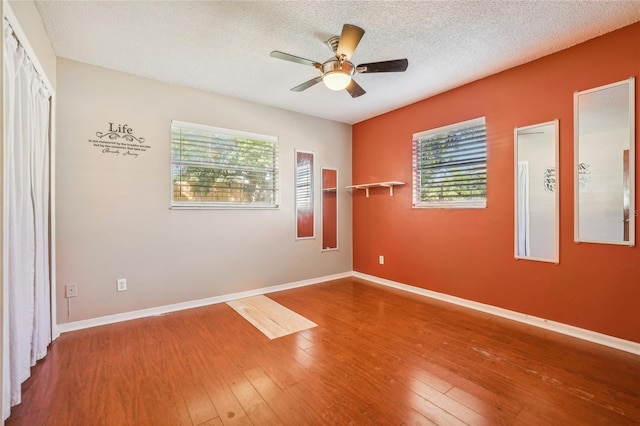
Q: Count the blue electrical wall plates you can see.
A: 0